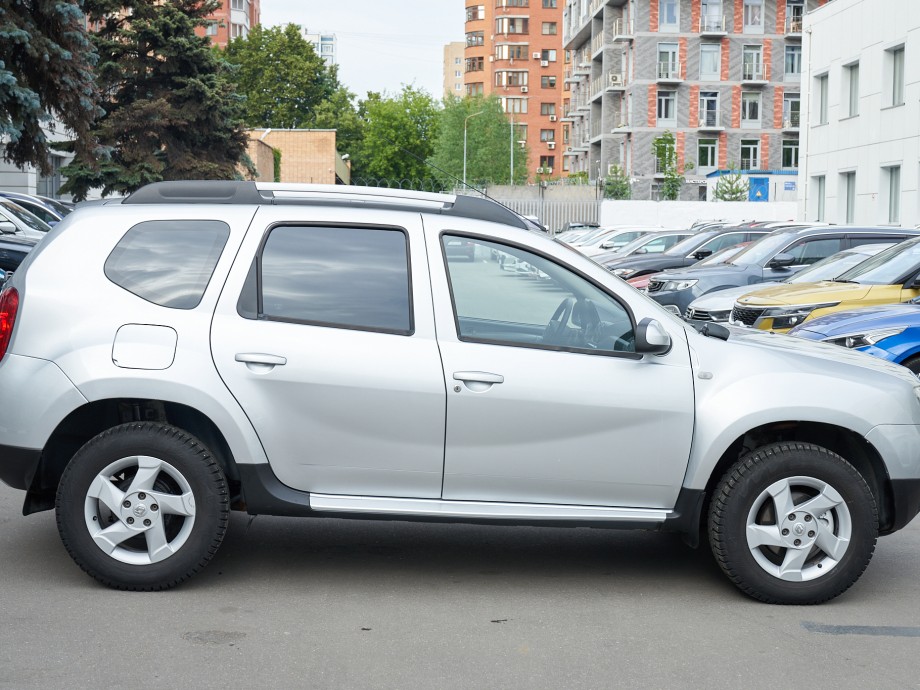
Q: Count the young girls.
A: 0